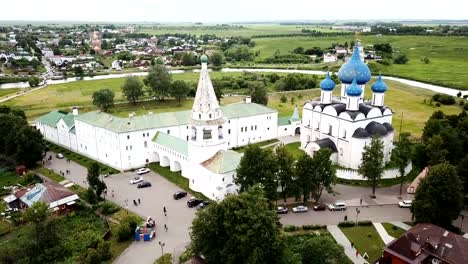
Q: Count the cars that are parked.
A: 12